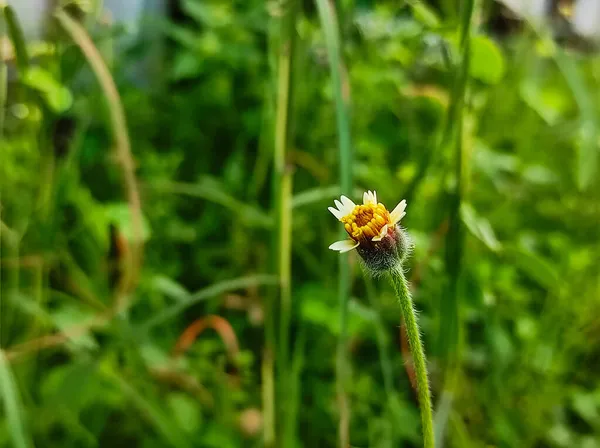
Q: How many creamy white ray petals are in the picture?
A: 5